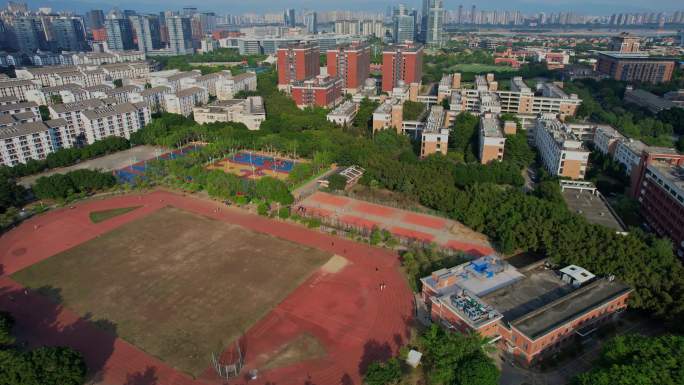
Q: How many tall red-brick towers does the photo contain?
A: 3